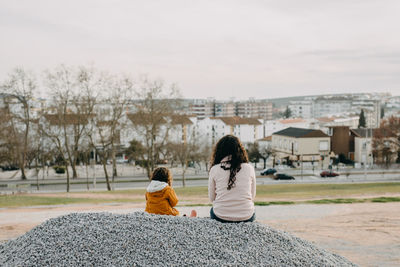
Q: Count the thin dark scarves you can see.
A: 0